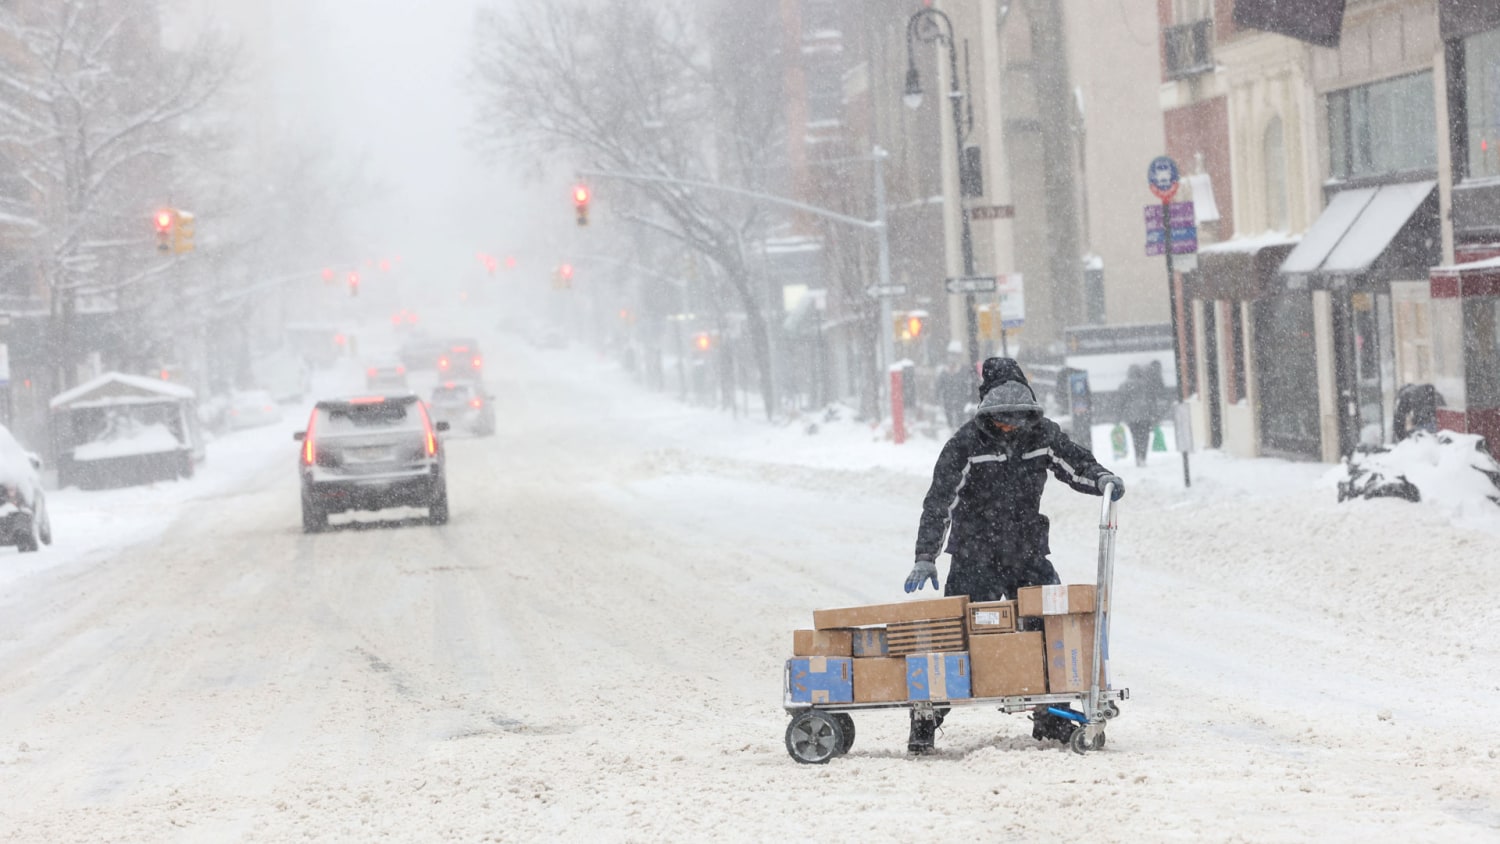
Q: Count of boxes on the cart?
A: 11